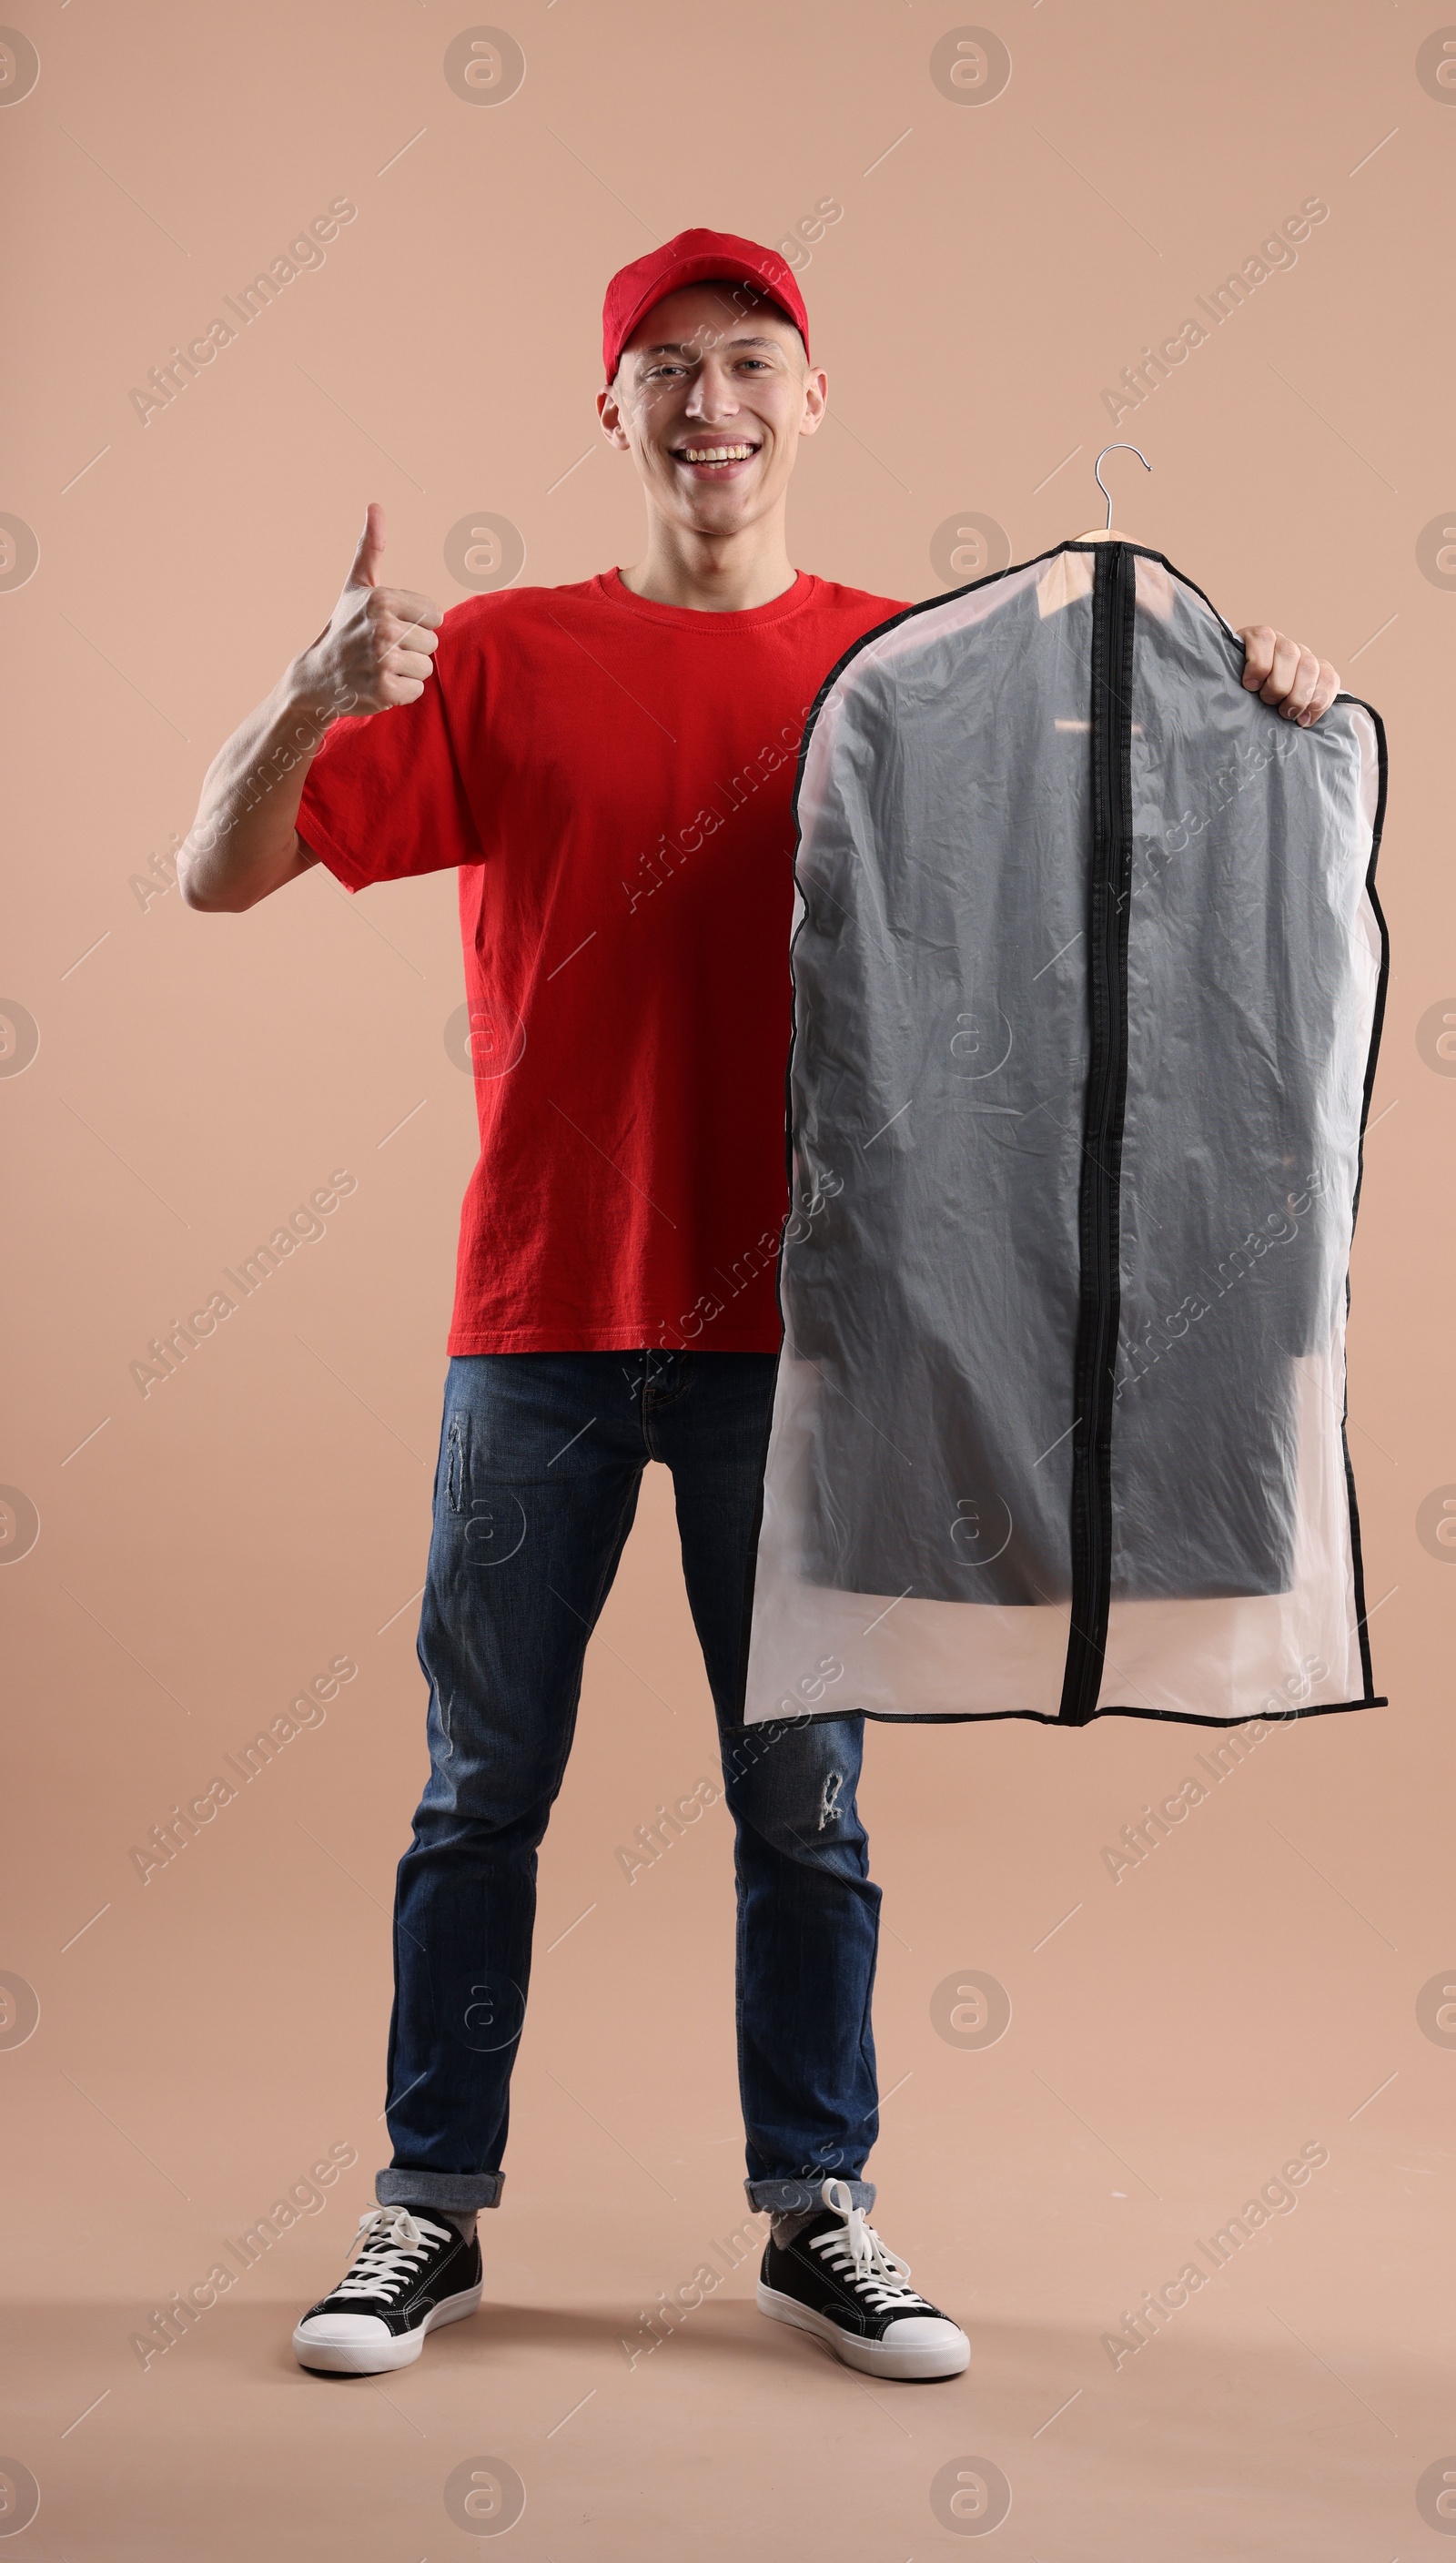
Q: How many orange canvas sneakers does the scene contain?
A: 0